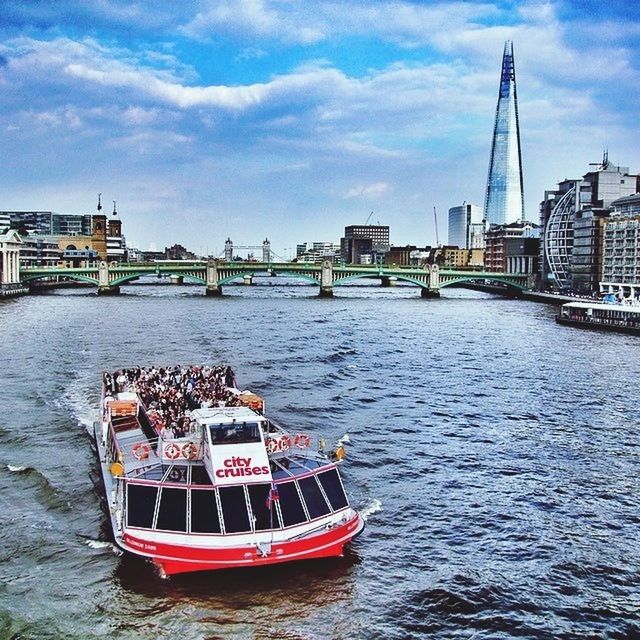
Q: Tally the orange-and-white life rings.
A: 6